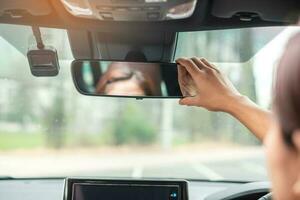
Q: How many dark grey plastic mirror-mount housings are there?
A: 1